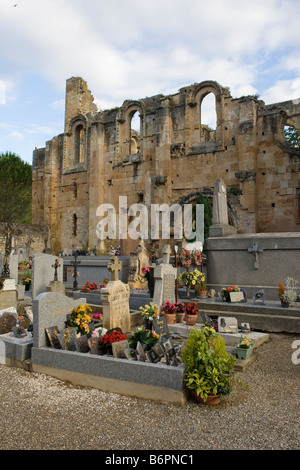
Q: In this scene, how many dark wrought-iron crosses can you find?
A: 3